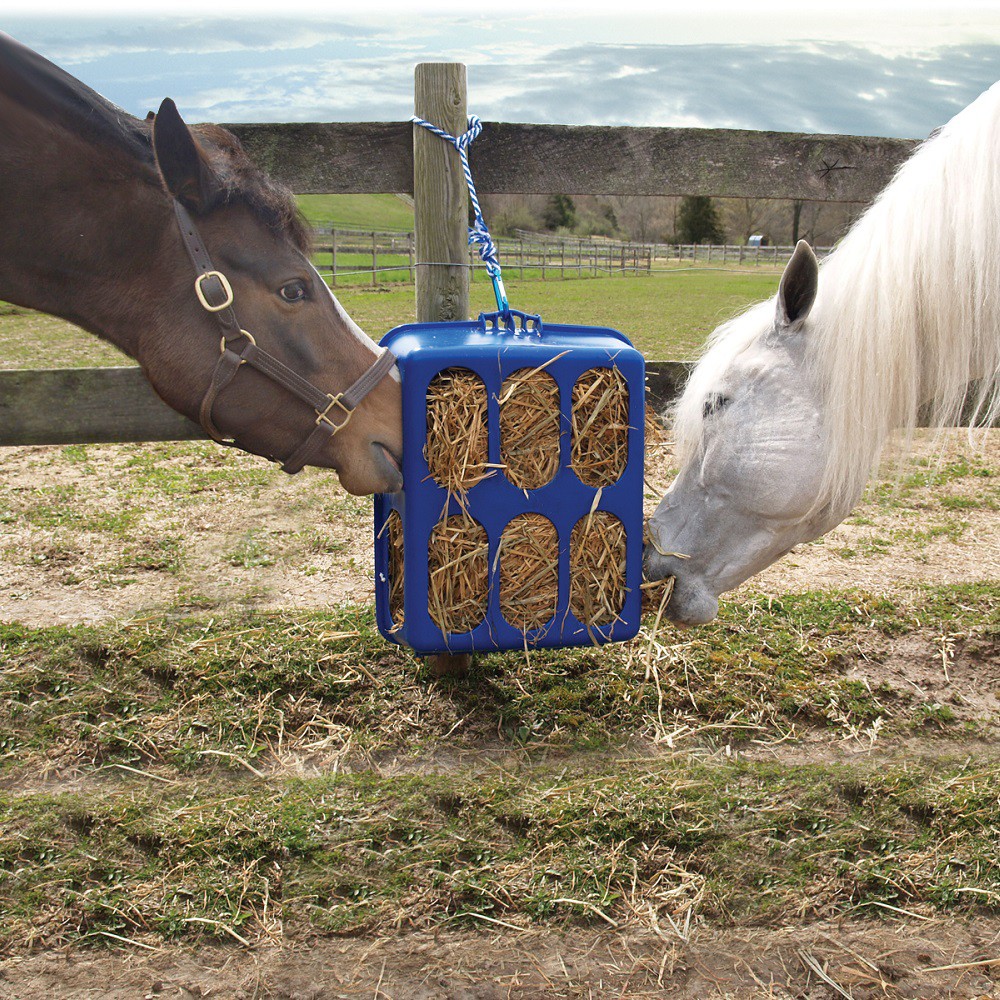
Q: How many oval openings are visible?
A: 7